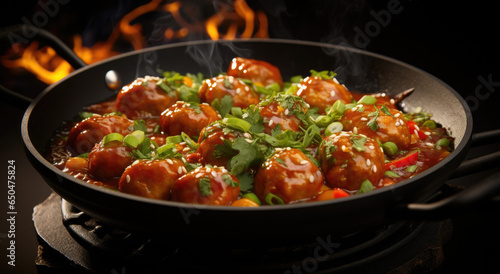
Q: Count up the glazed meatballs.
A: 14